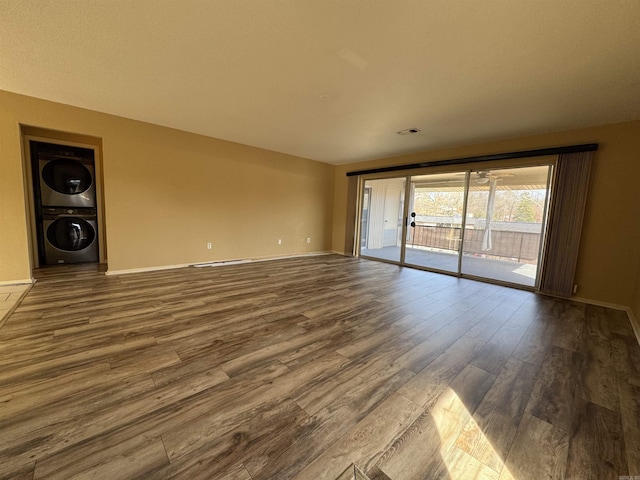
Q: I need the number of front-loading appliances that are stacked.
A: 2